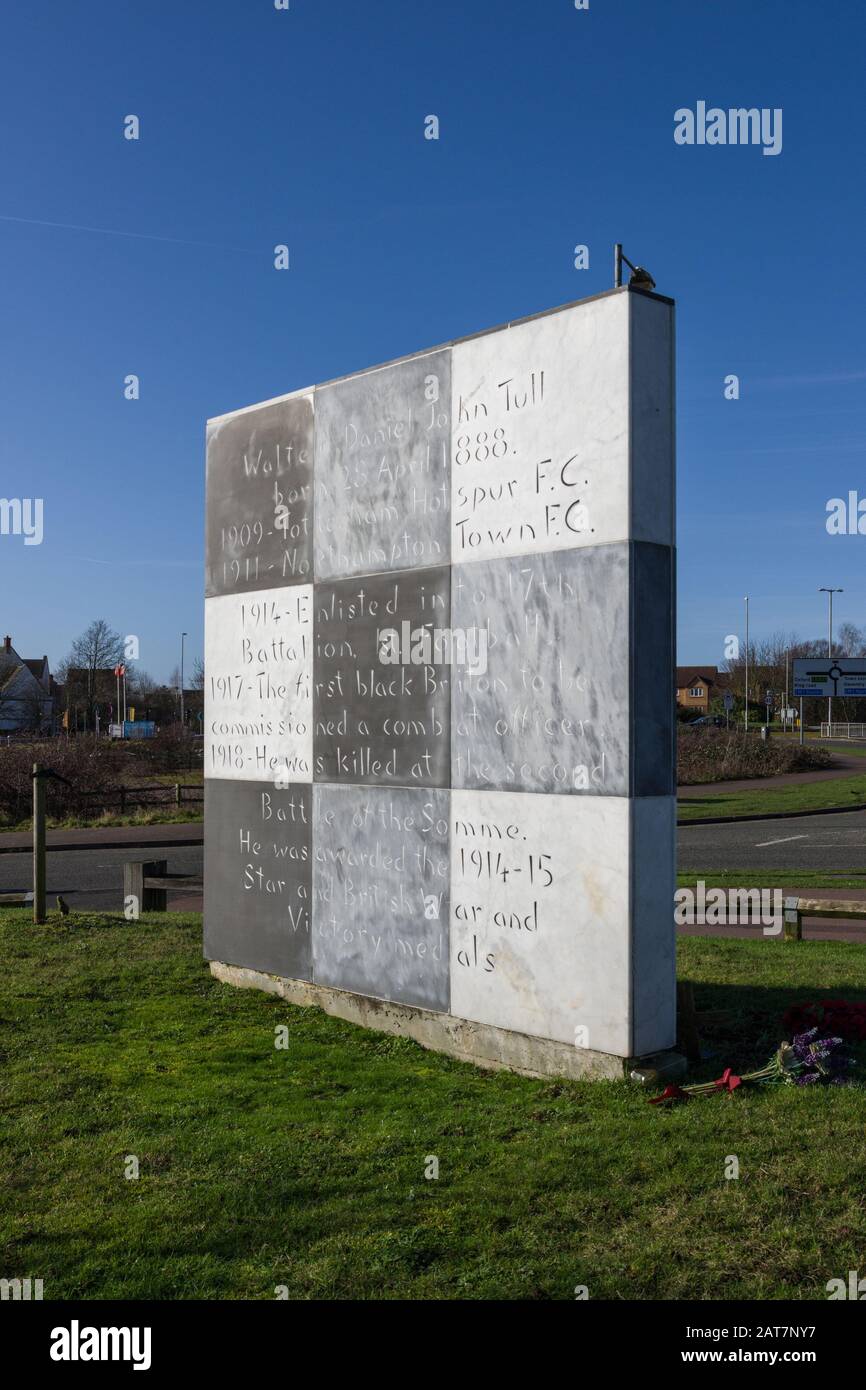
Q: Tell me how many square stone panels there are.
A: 9